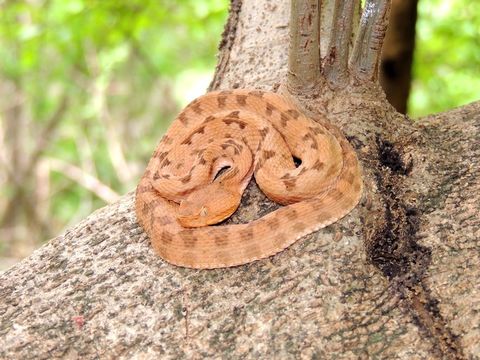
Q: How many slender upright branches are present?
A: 3